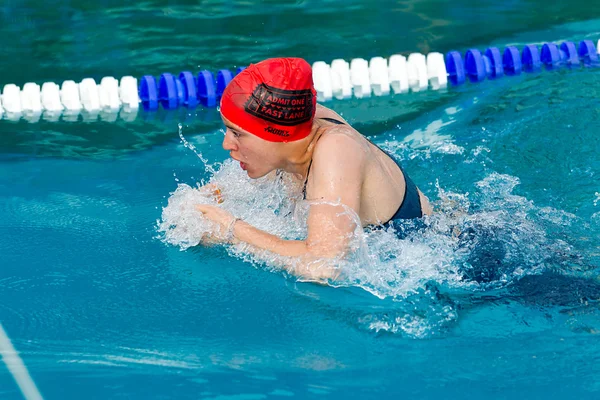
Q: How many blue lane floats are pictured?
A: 14